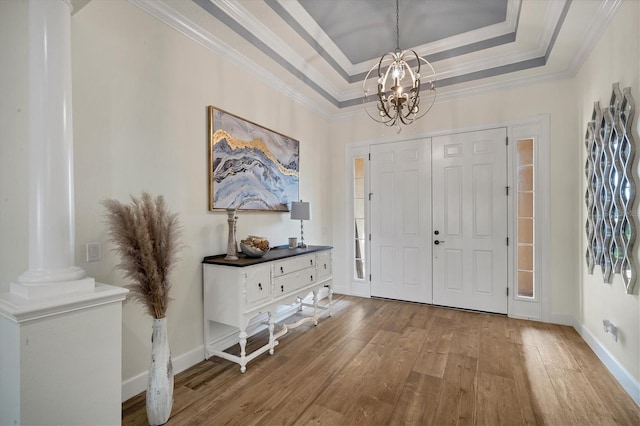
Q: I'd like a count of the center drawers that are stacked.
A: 2